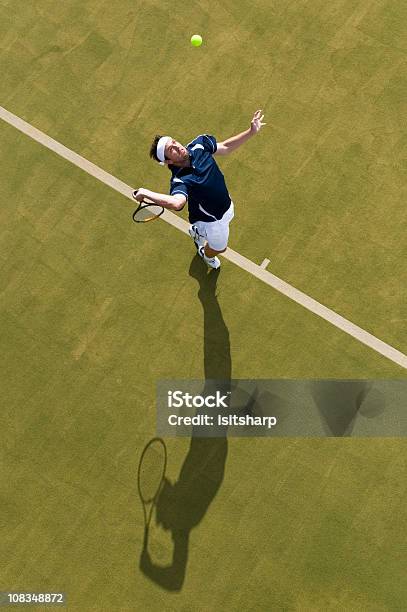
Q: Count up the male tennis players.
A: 1